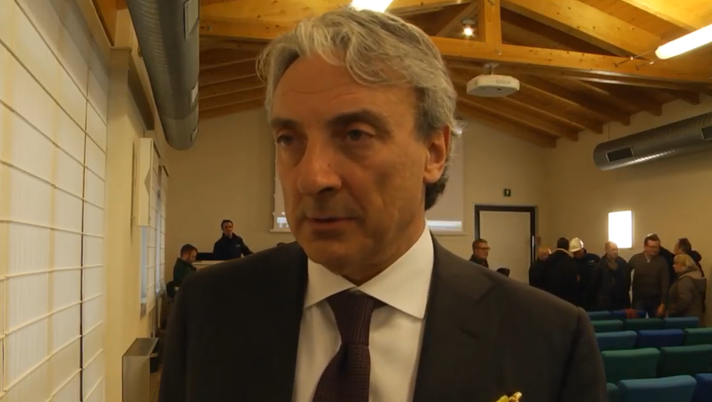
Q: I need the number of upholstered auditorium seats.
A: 13